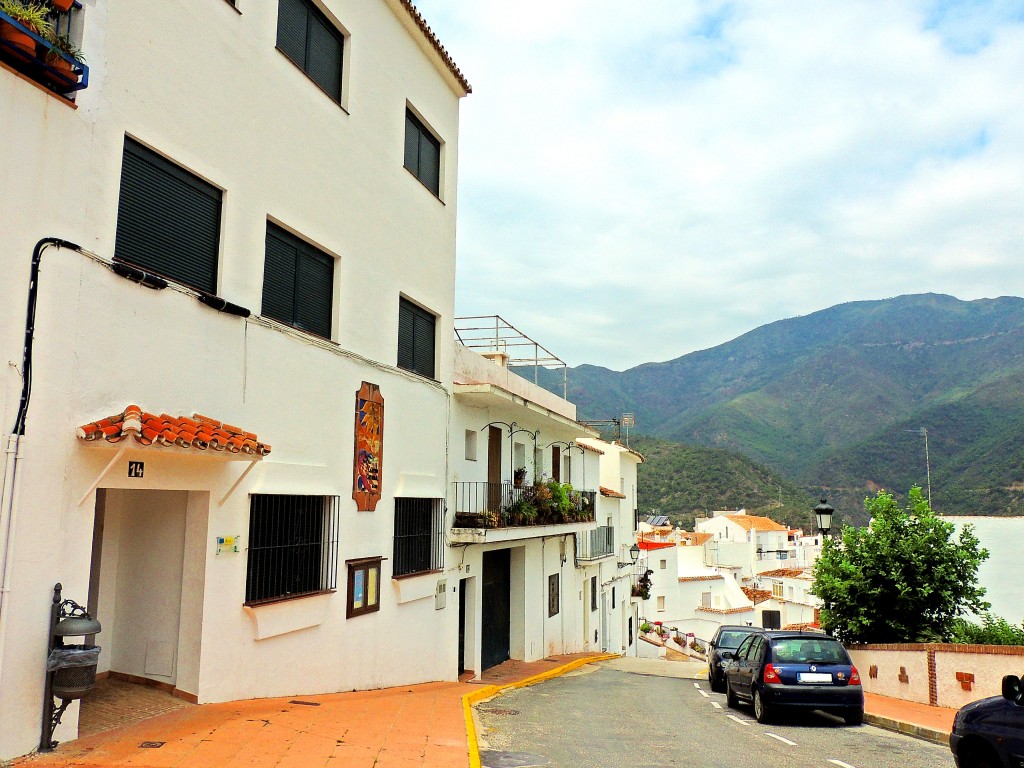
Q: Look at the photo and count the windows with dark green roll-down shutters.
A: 5